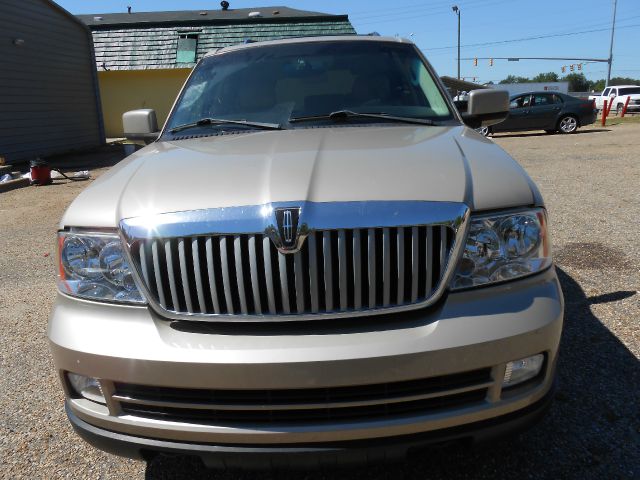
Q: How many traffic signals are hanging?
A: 5